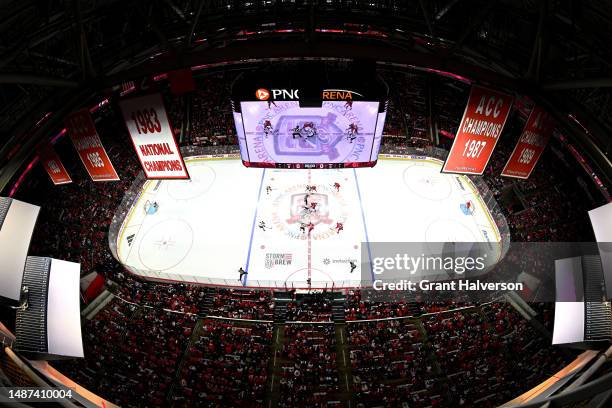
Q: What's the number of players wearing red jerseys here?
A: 6